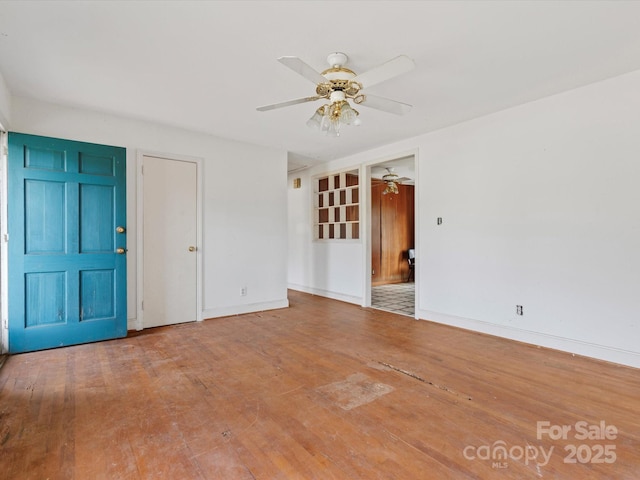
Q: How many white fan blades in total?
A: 4